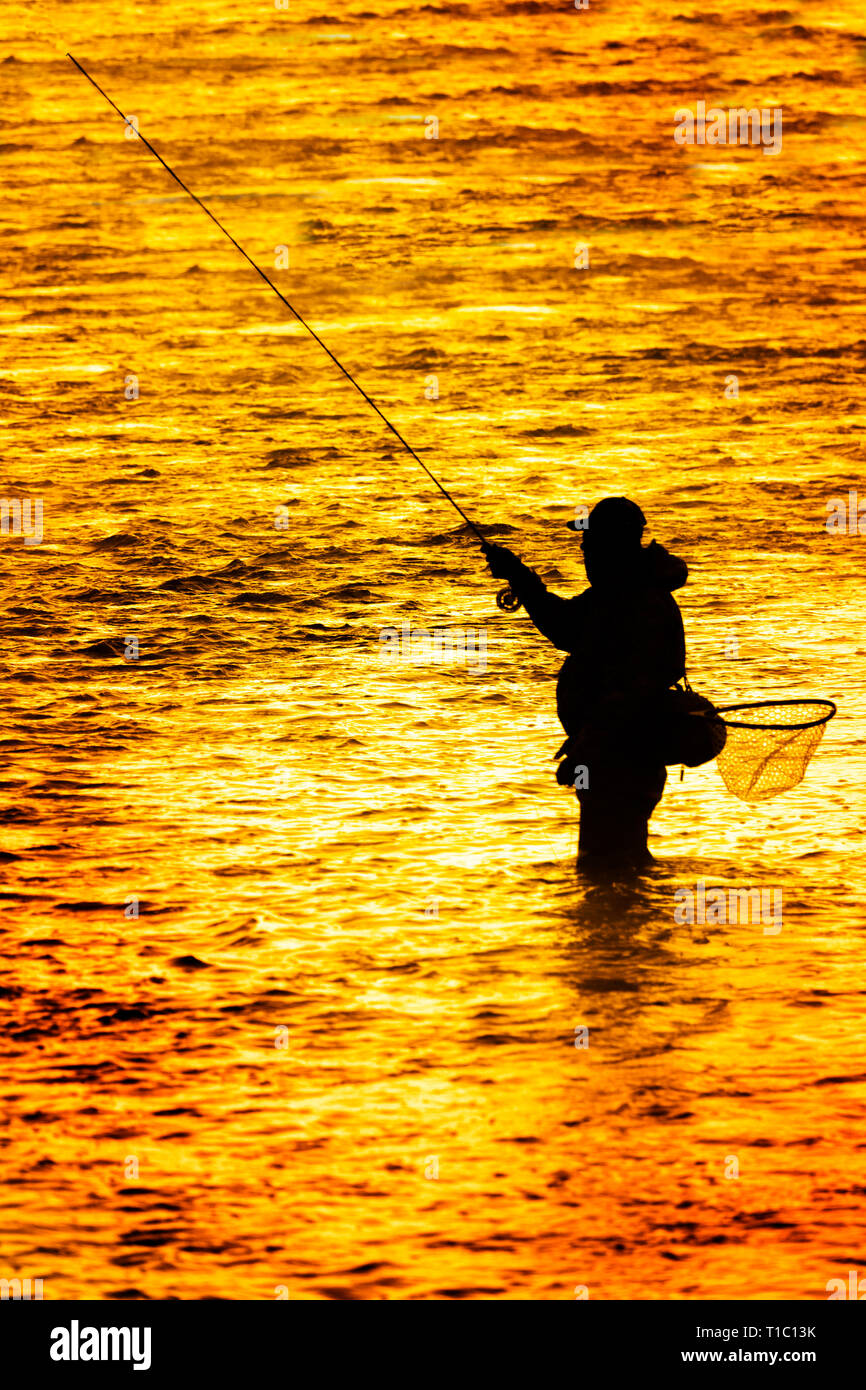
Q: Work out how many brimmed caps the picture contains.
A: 1